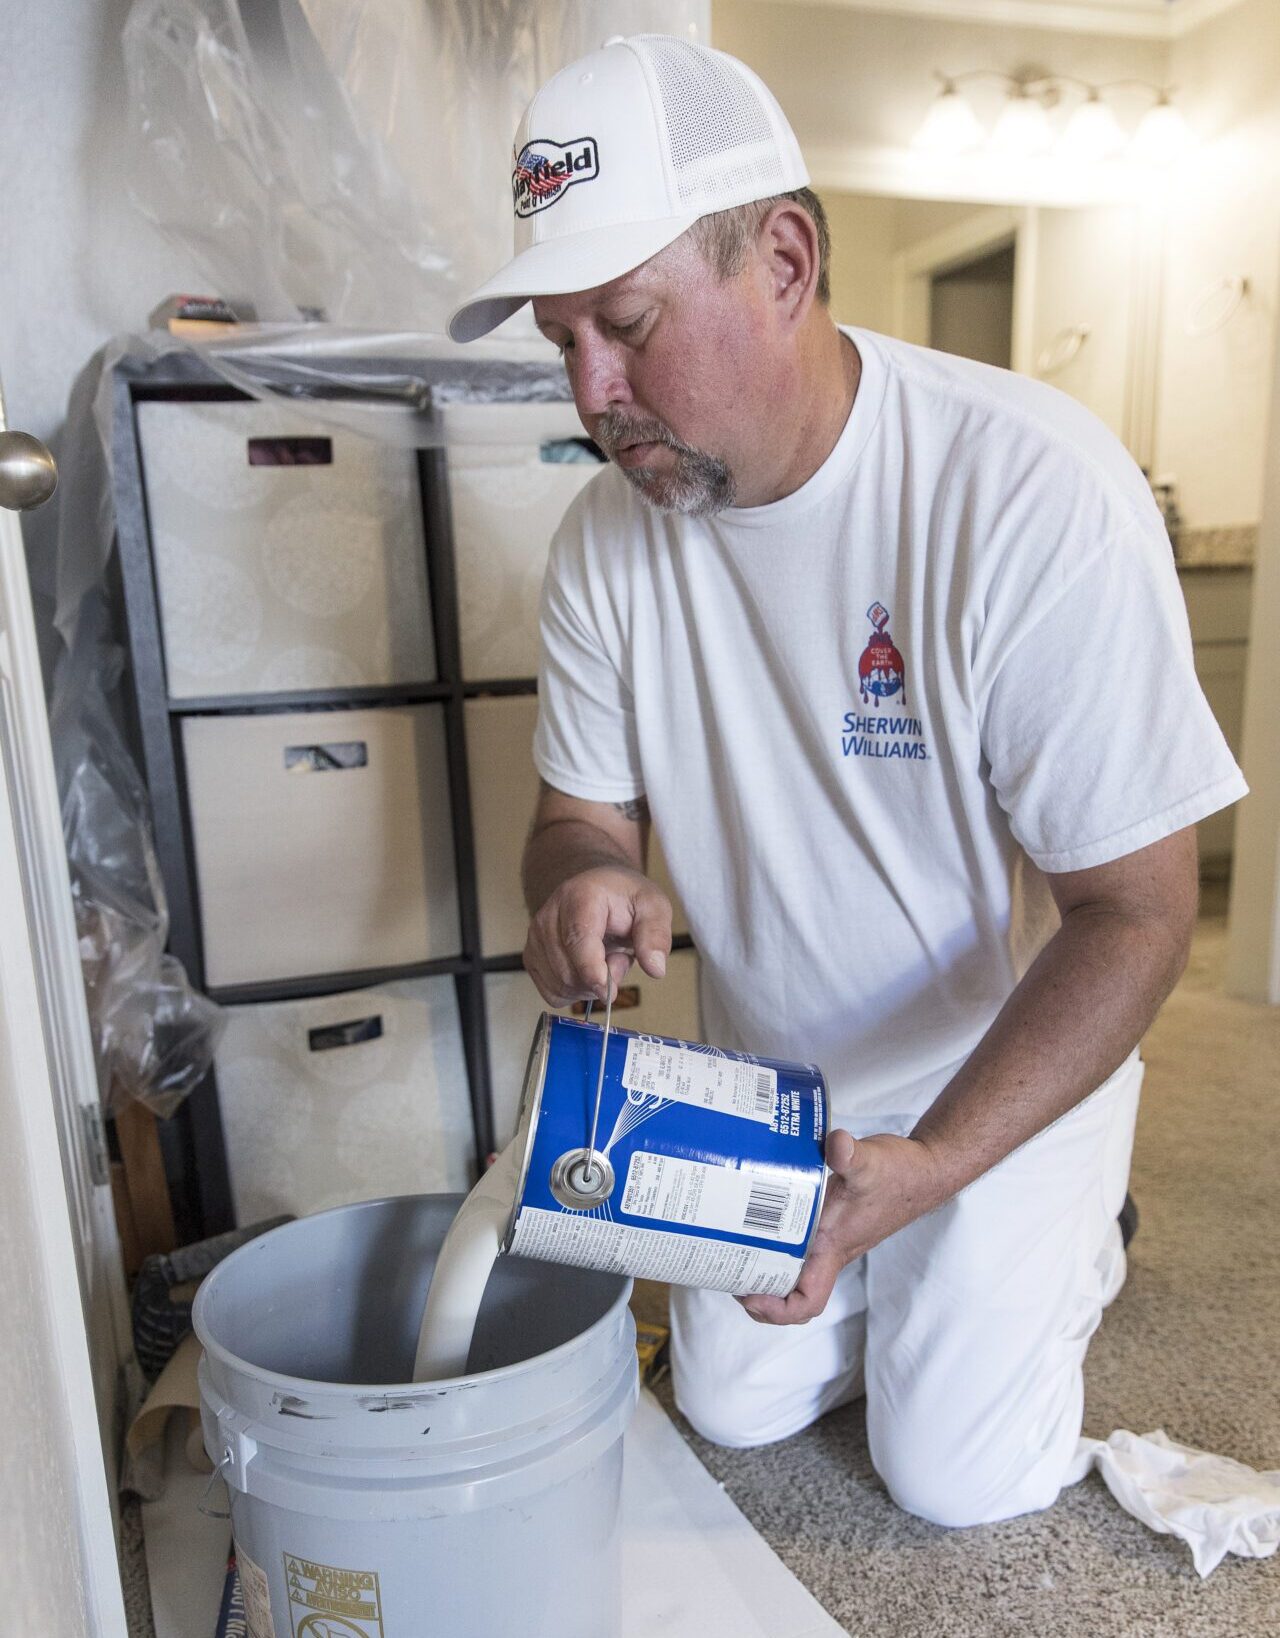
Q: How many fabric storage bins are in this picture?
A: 6